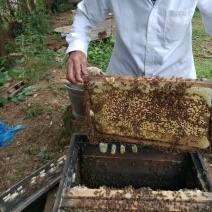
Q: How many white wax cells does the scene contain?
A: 4